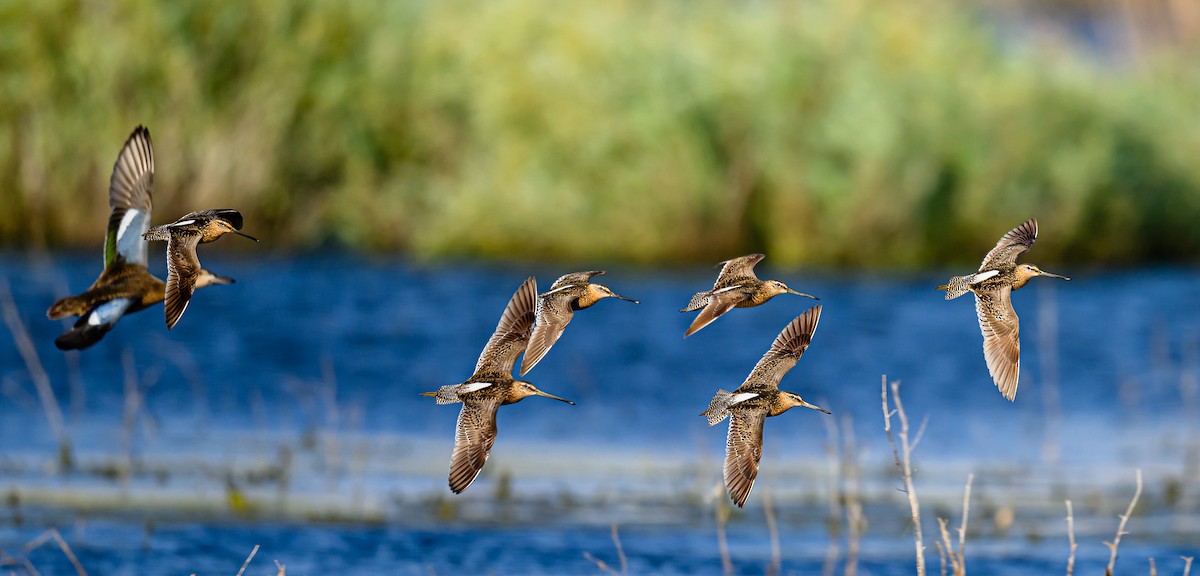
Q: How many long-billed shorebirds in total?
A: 6